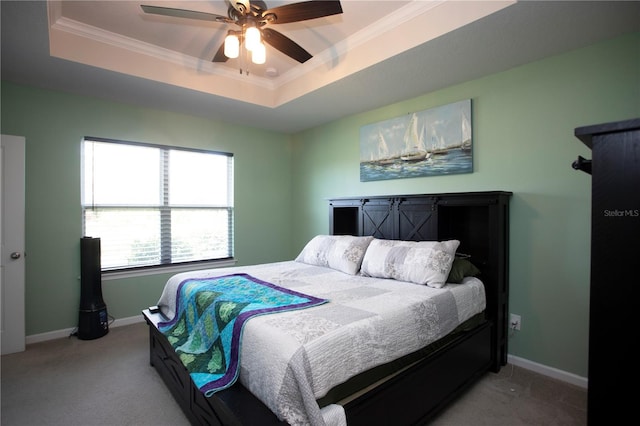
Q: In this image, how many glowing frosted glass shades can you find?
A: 3